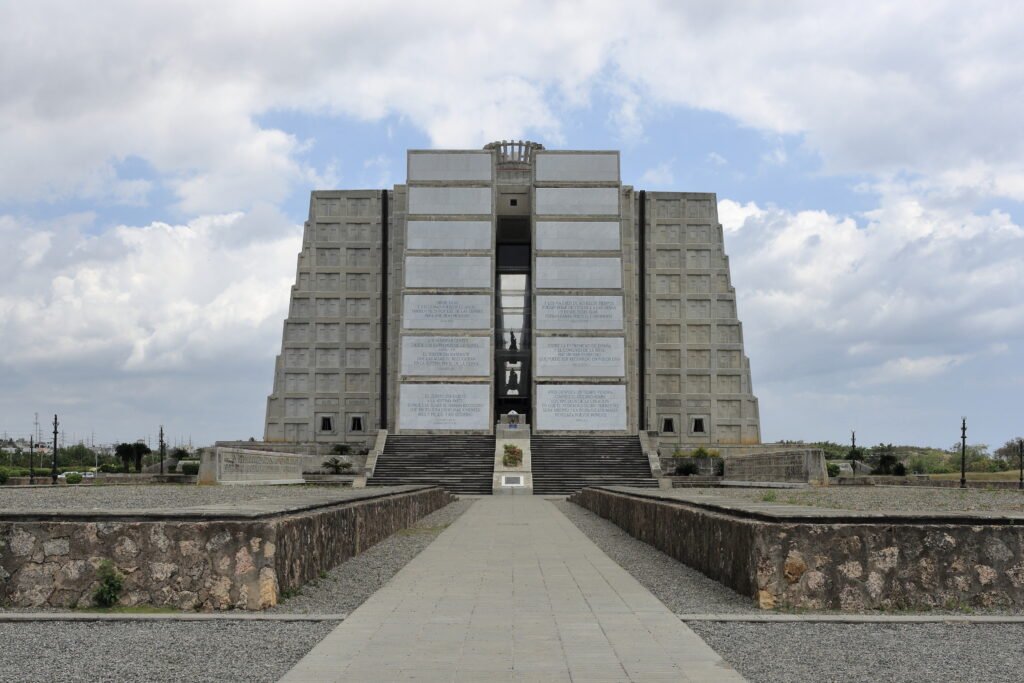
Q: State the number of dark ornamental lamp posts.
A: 6